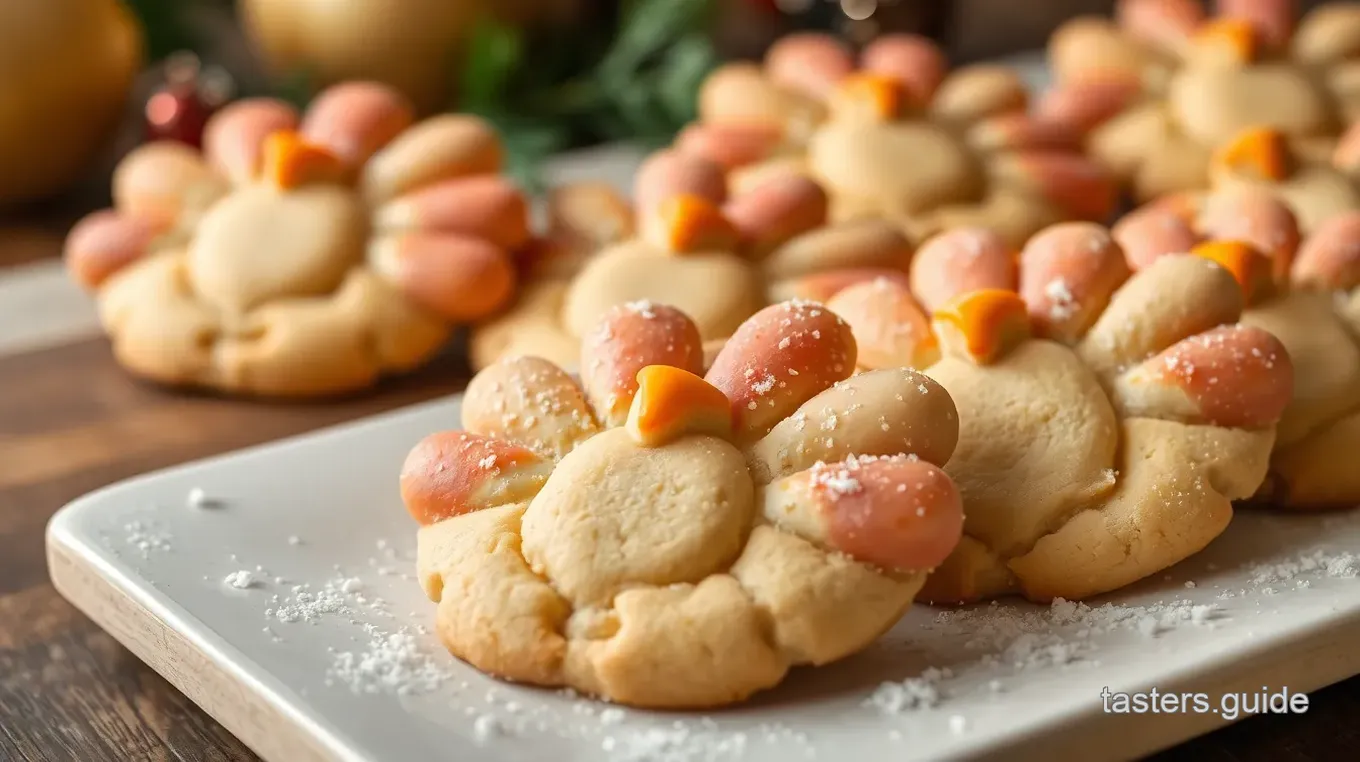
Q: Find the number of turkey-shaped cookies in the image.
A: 8